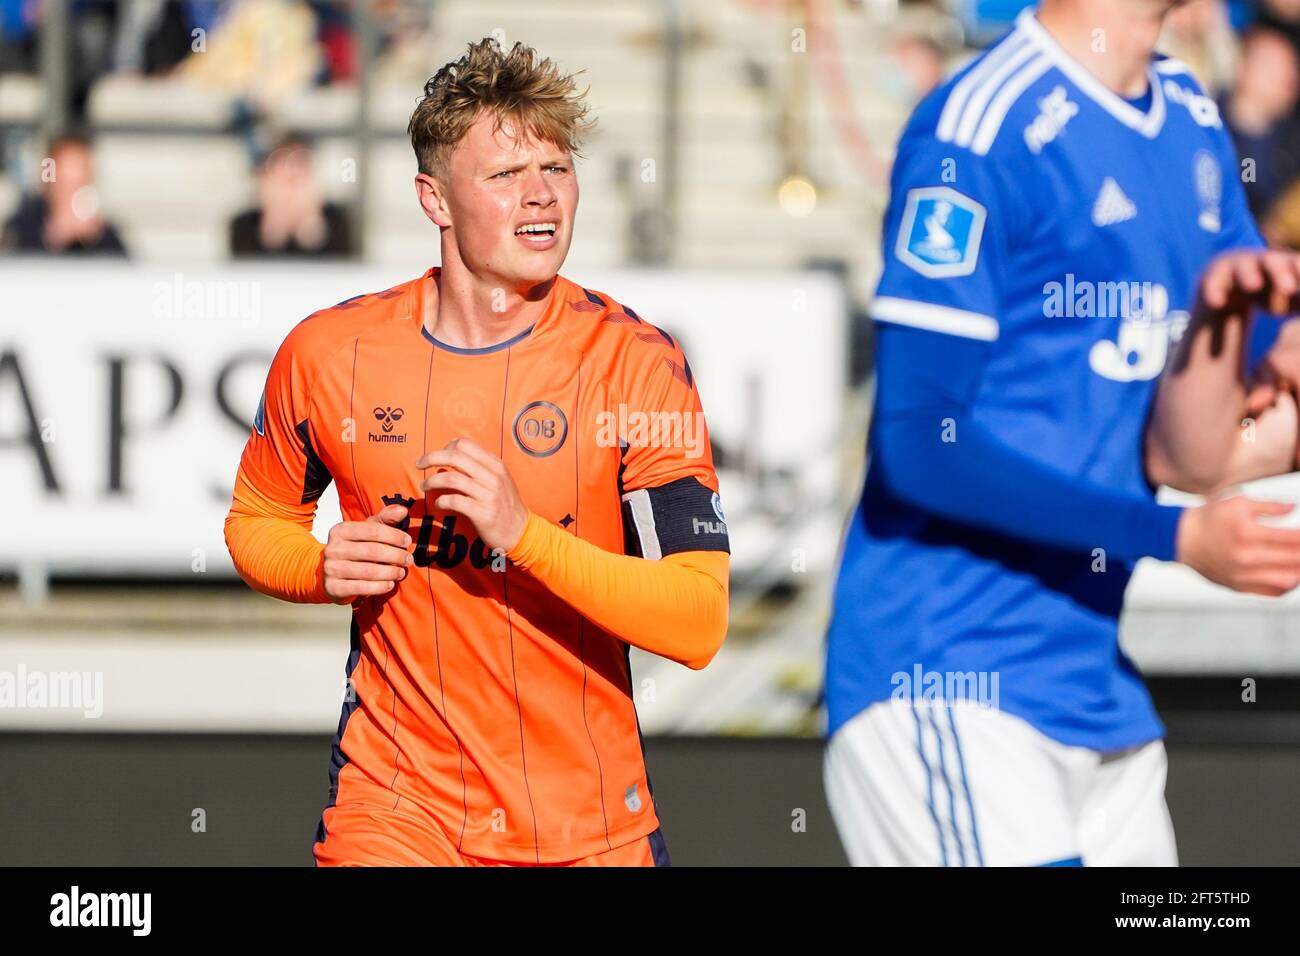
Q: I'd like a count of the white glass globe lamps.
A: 0